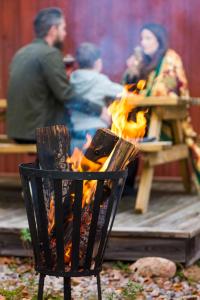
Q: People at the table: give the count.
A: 3